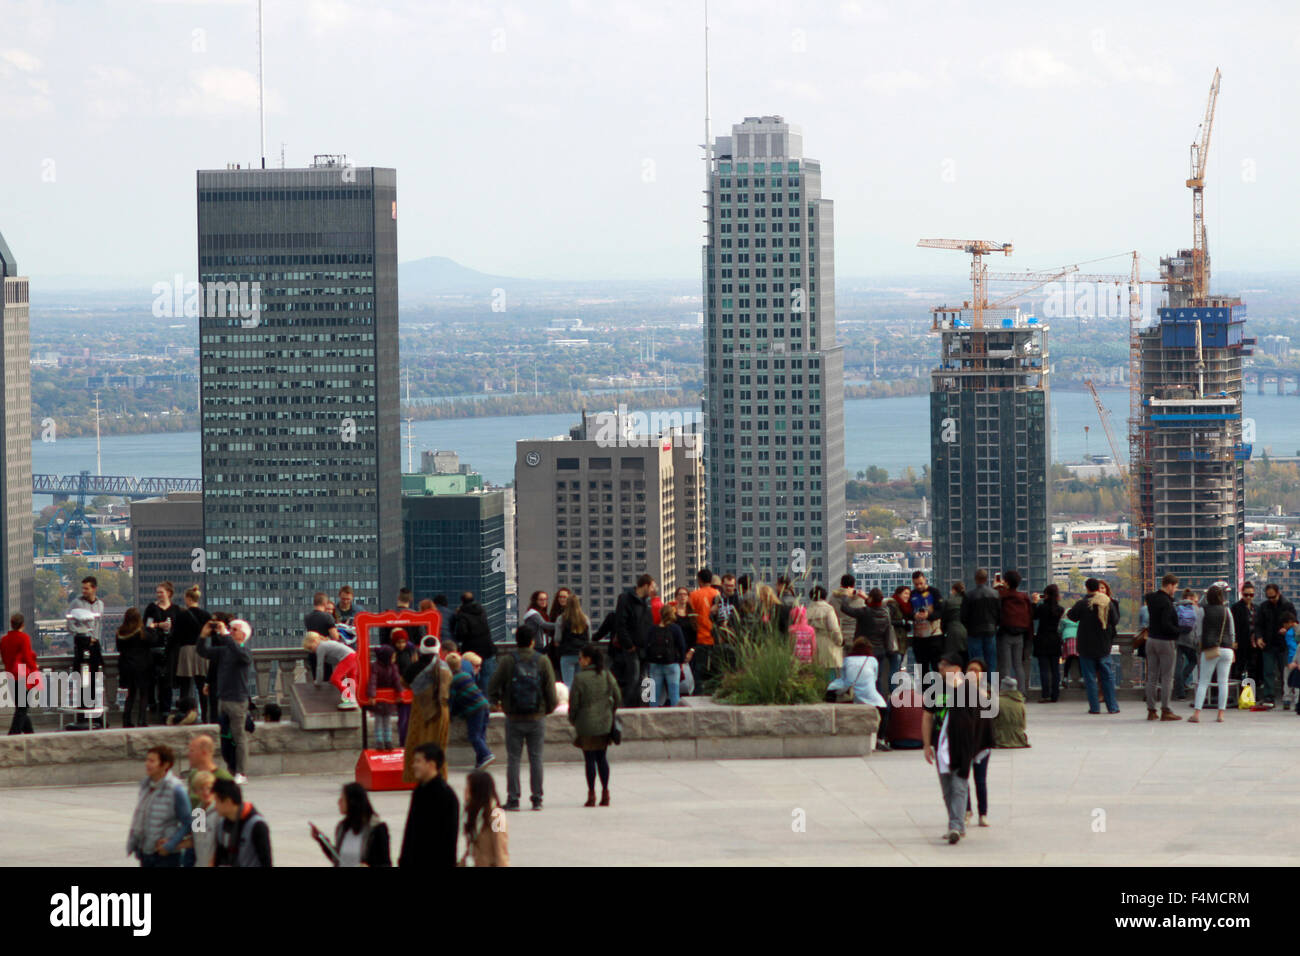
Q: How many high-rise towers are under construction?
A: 2